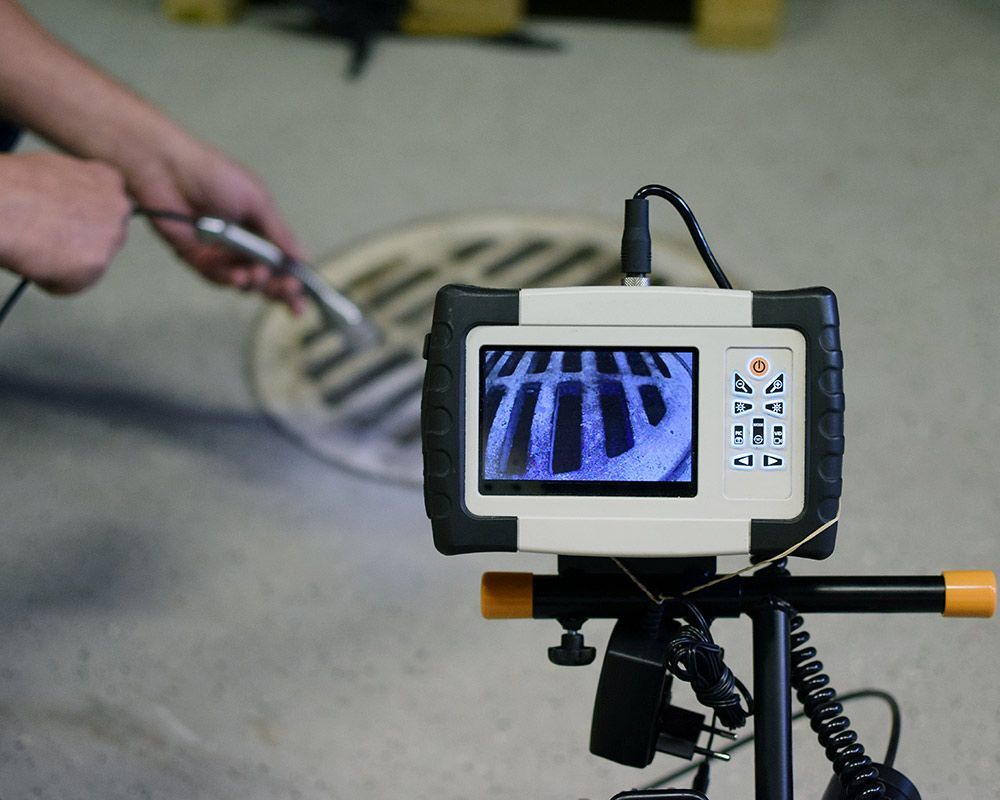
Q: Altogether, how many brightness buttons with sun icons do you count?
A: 2